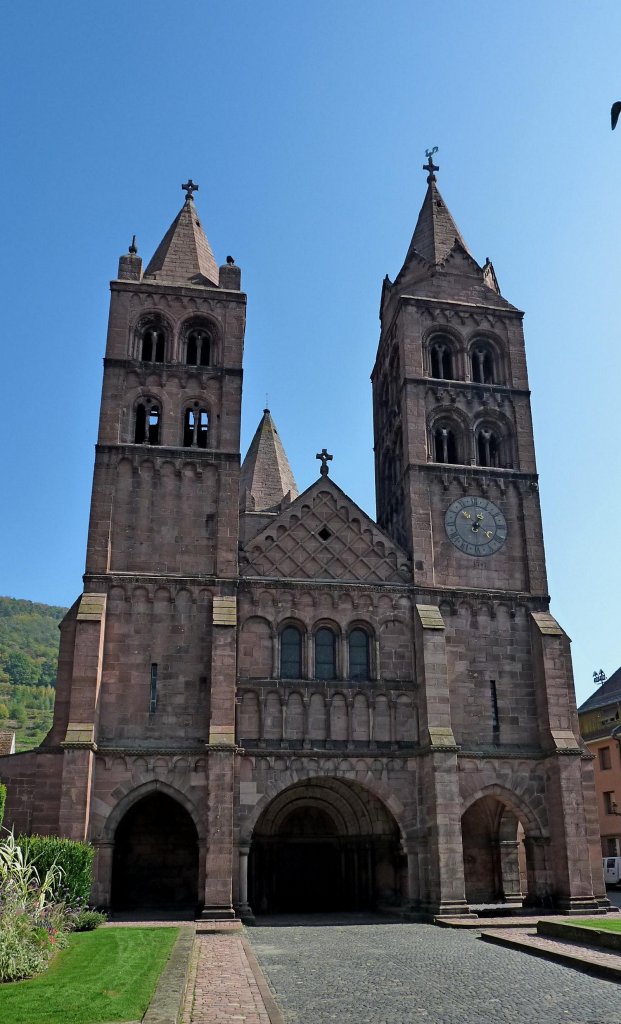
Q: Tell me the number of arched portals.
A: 3